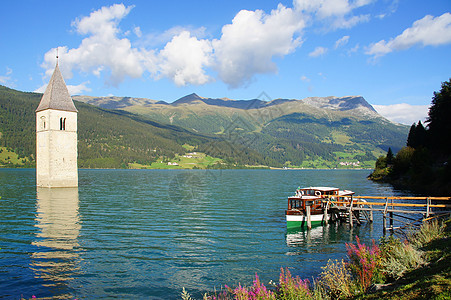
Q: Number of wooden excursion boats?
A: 1